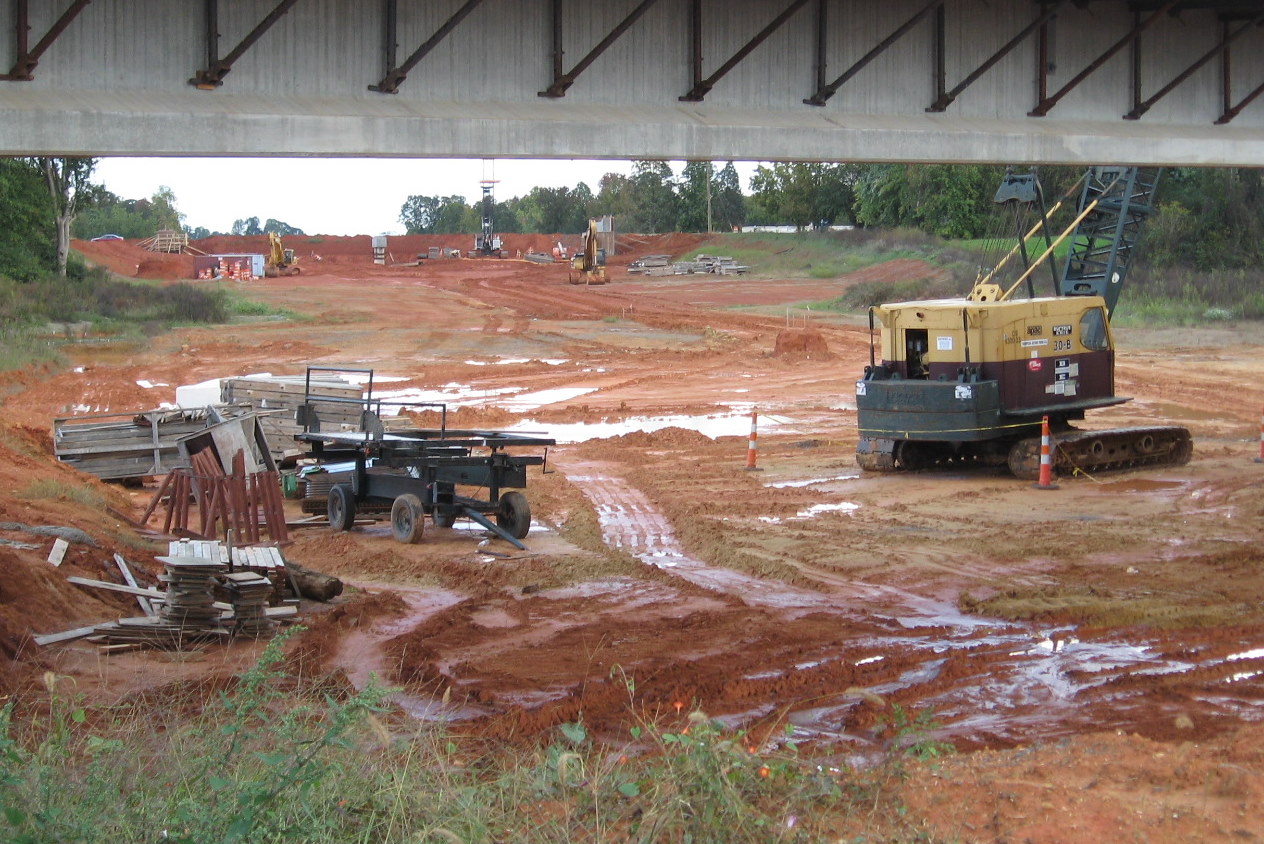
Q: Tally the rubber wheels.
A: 4